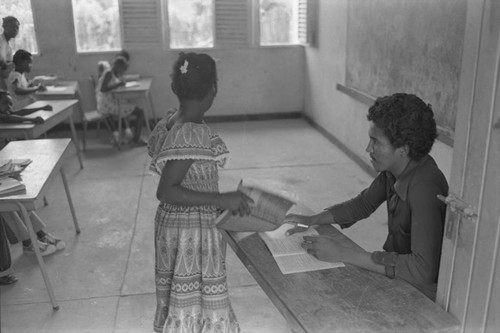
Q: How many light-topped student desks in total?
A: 4